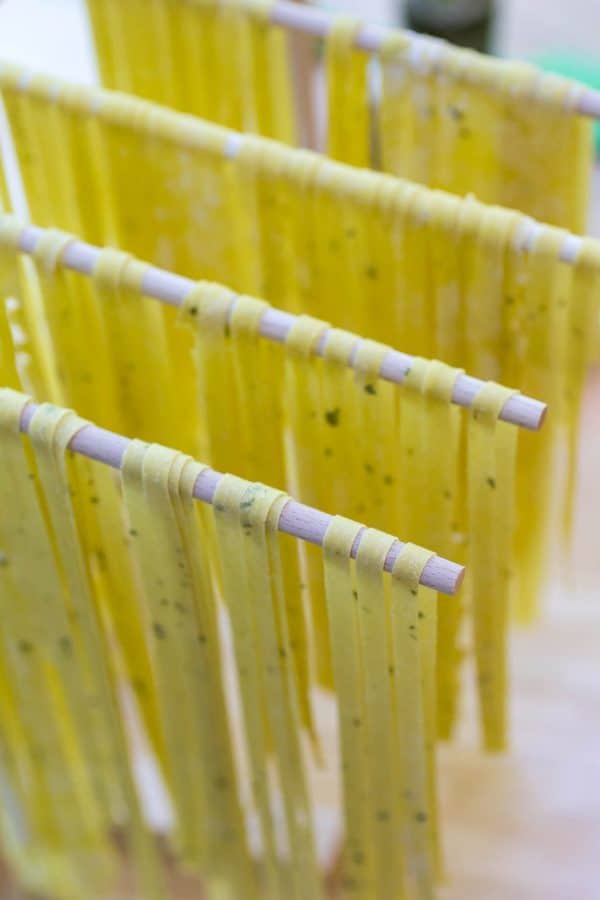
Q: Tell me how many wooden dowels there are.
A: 4